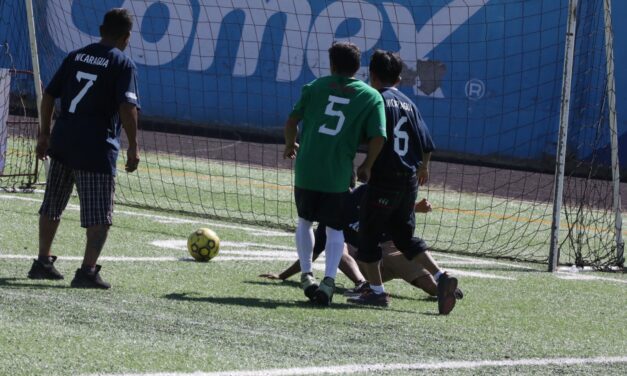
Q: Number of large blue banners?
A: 1